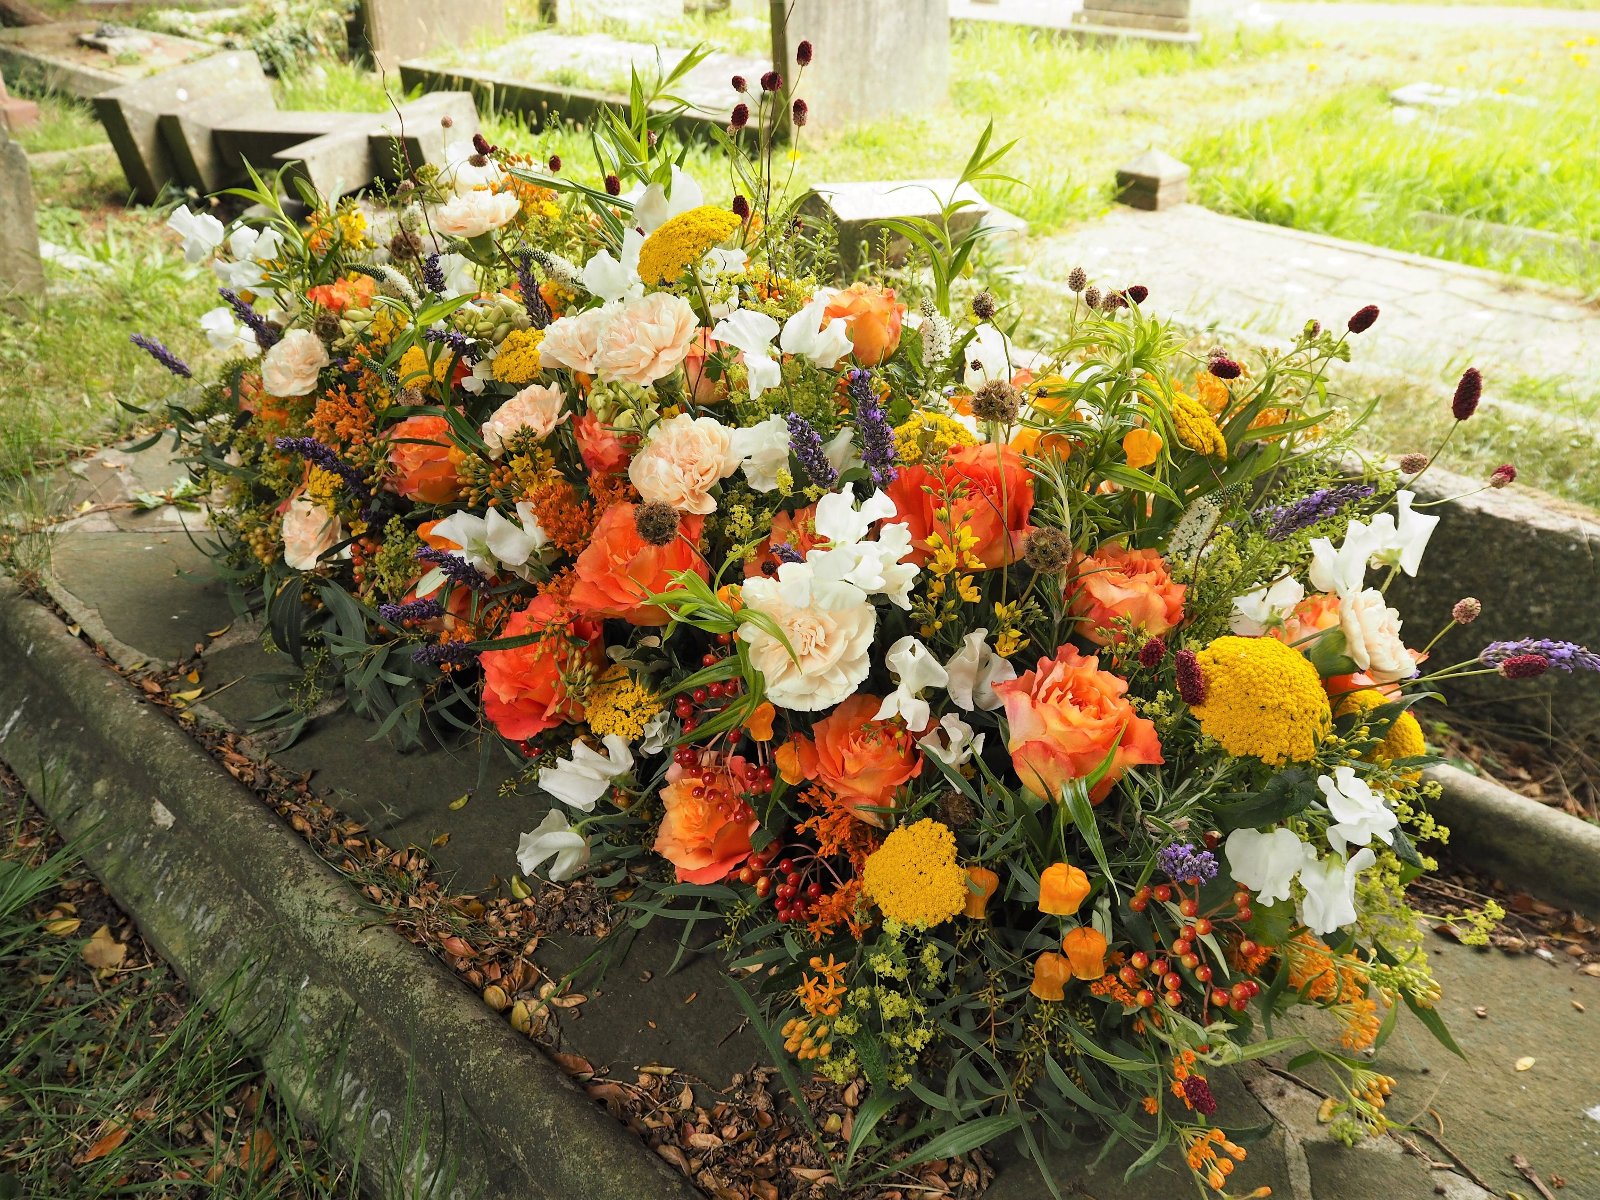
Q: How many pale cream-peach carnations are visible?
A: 9